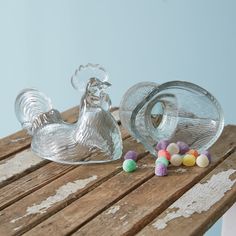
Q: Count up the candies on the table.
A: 13